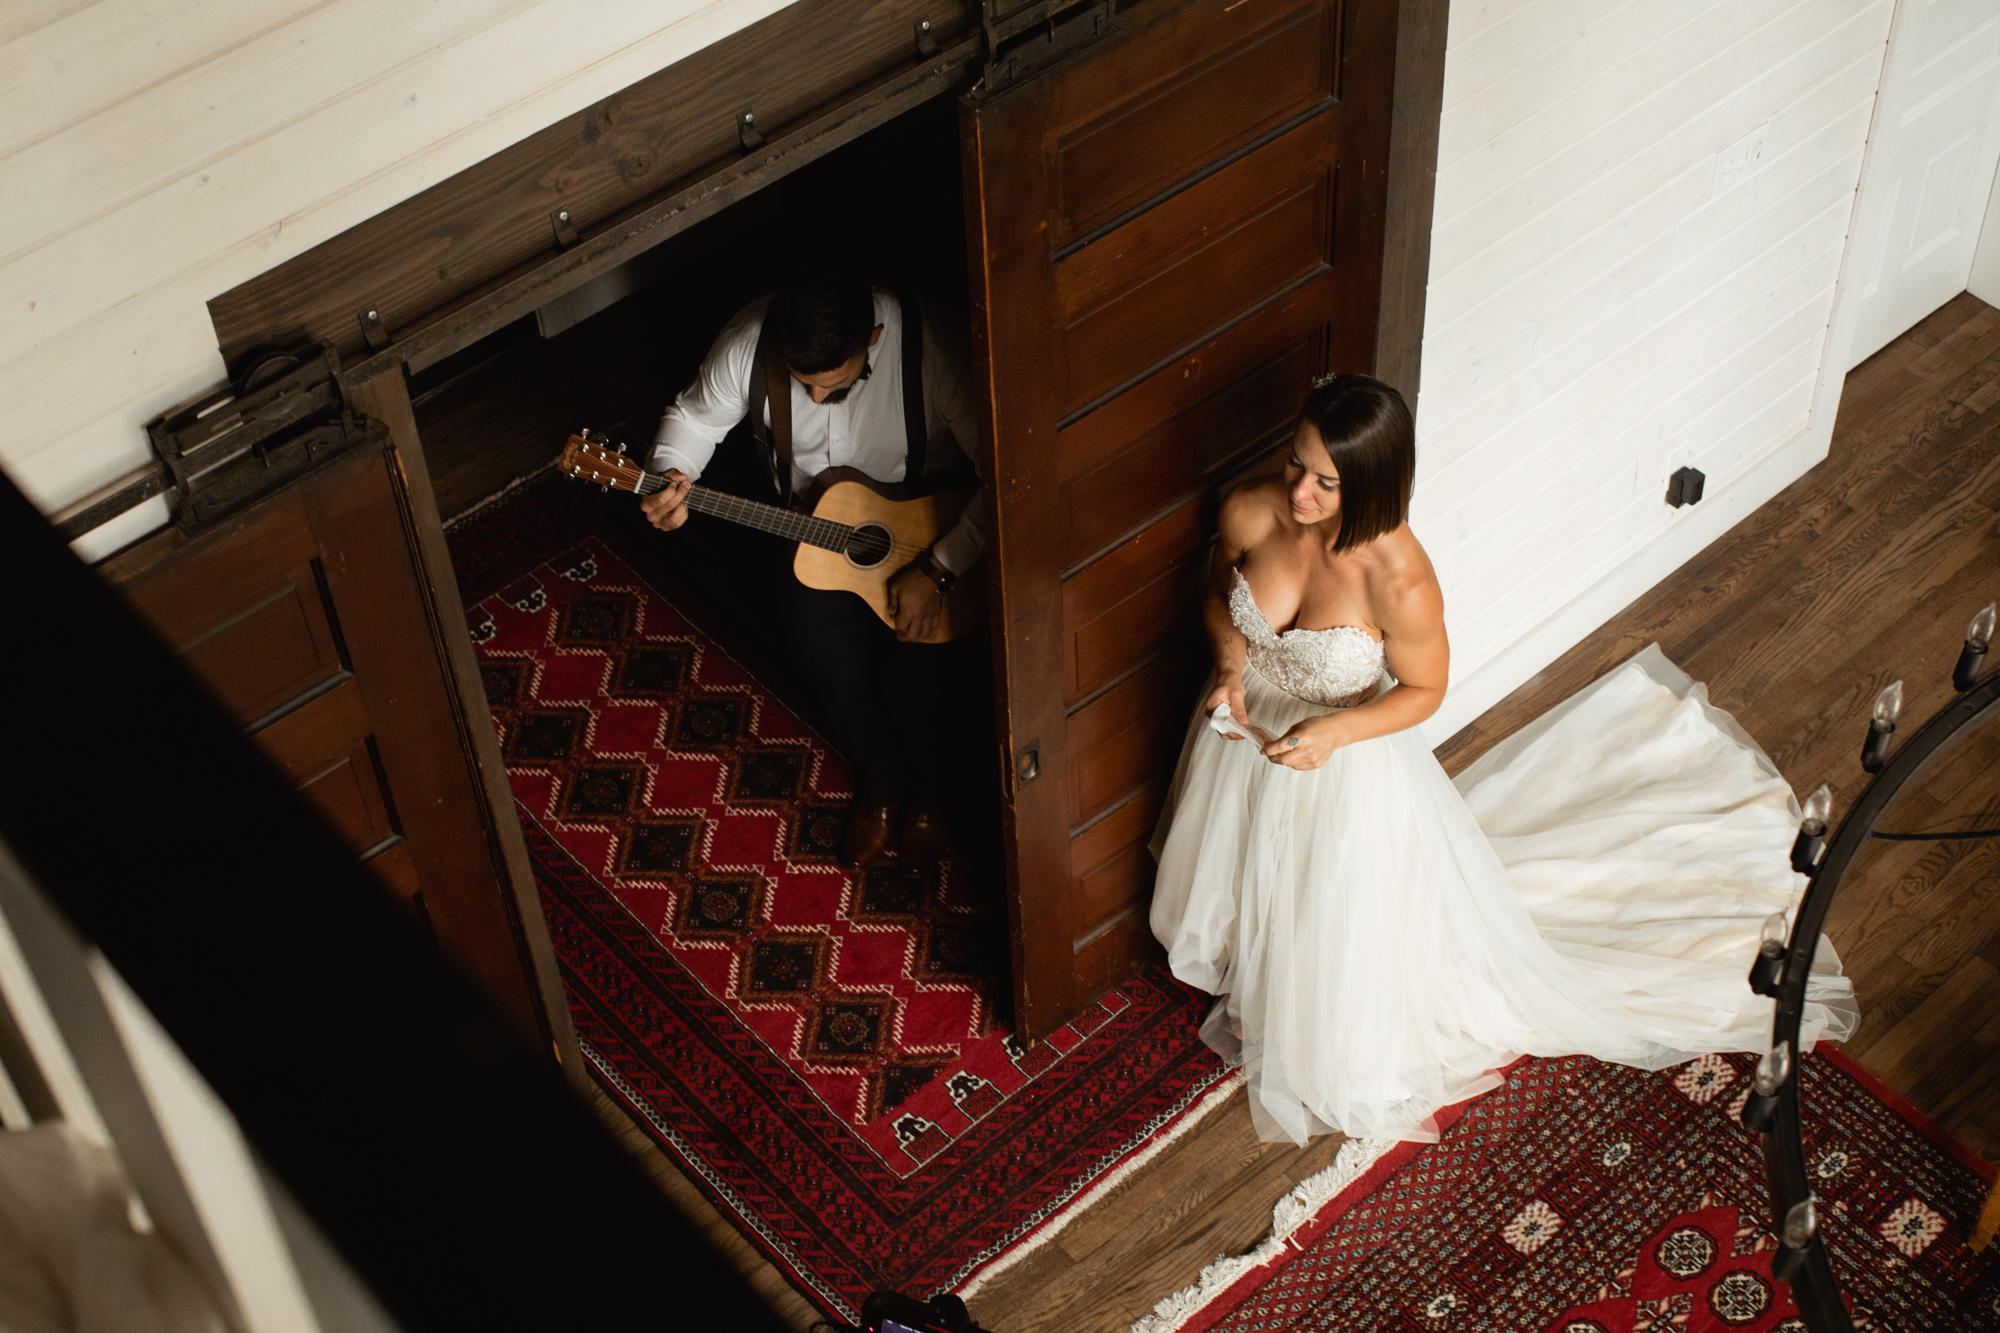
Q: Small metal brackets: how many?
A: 4